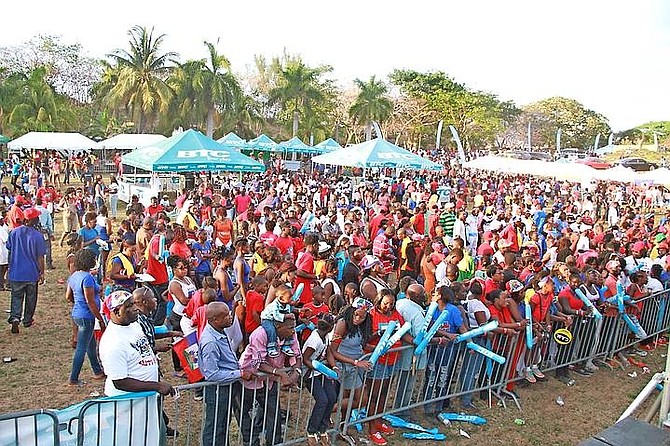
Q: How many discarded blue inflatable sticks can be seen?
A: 4